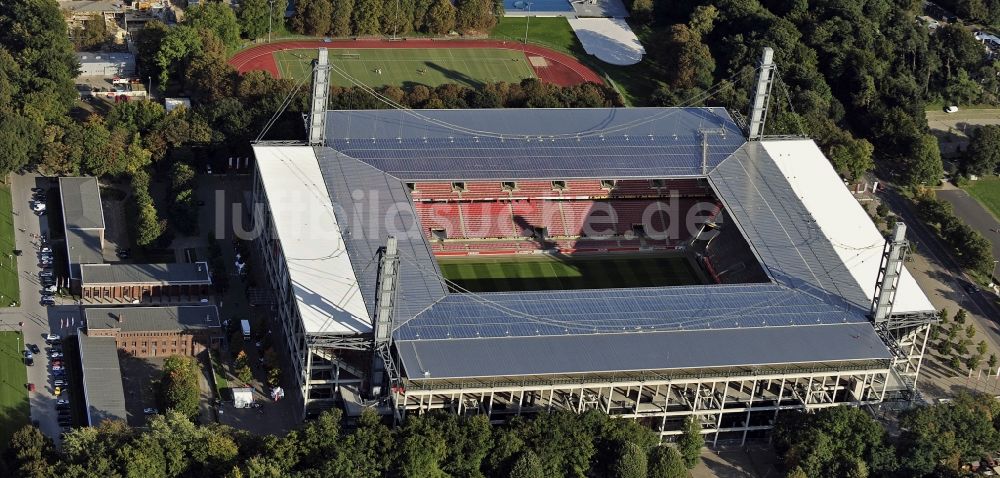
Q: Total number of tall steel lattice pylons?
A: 4